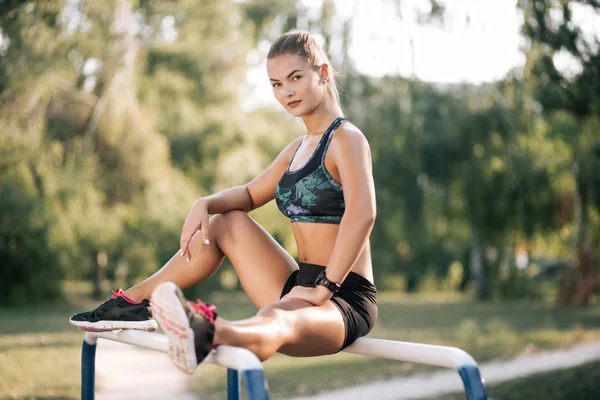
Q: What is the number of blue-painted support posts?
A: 4